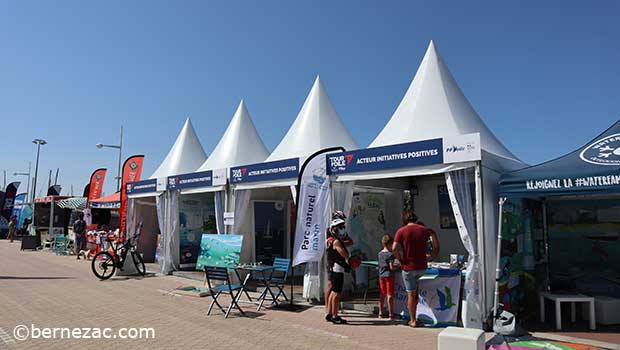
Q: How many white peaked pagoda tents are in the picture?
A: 4